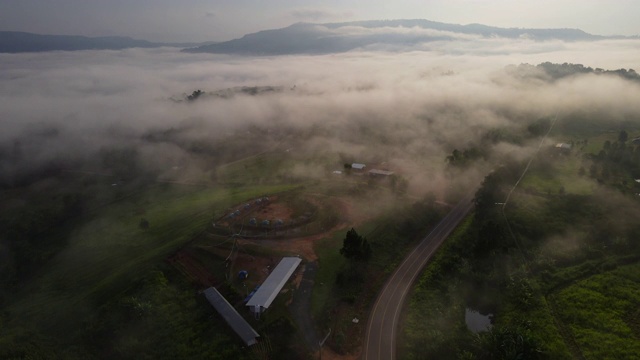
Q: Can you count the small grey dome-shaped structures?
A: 8